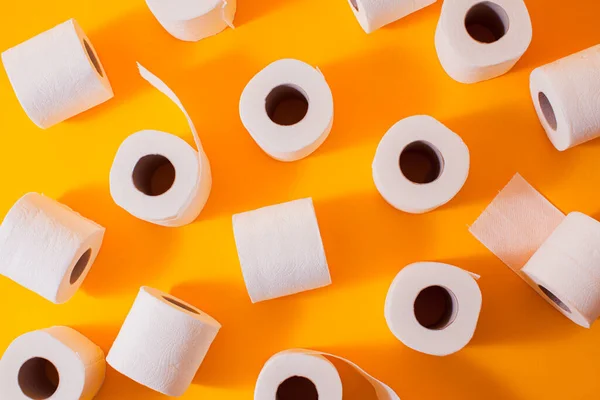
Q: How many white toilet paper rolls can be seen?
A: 15